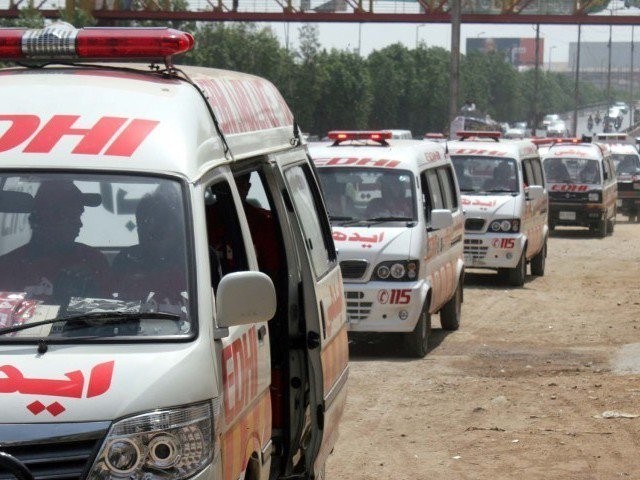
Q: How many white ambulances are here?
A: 5